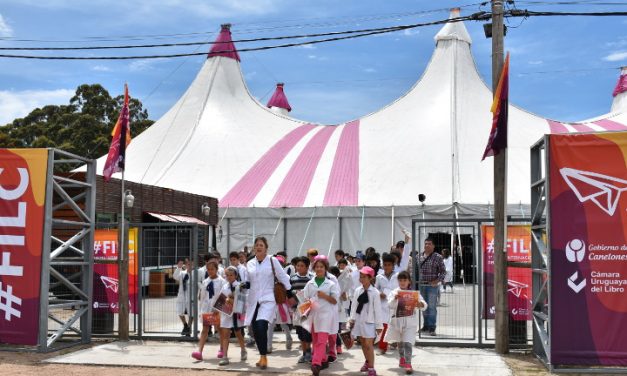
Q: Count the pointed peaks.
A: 4